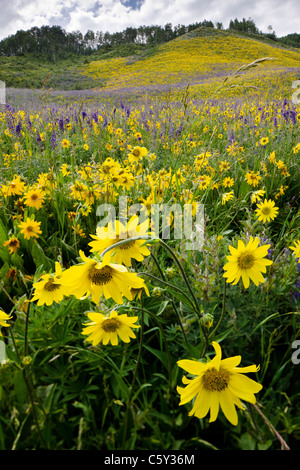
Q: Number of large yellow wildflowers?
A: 6